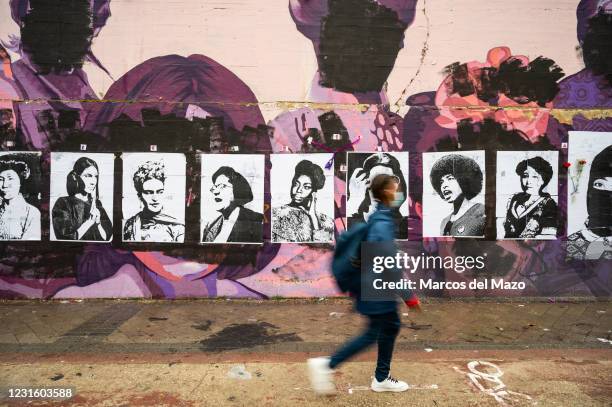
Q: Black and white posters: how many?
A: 9